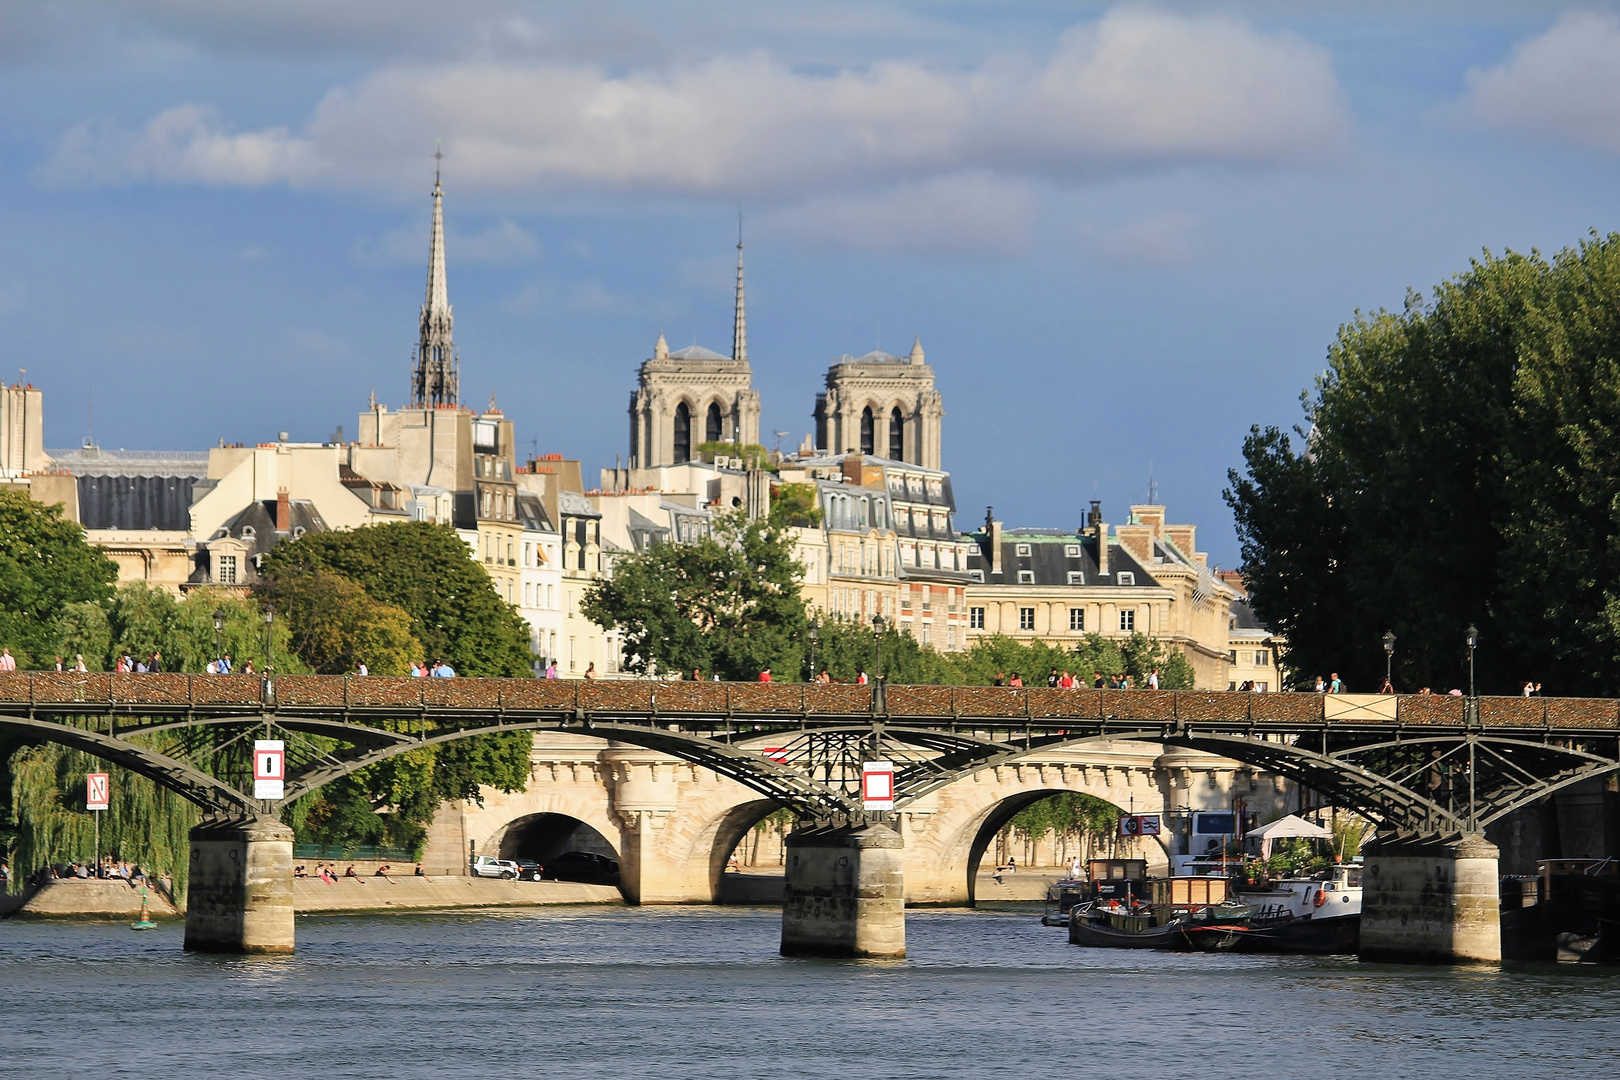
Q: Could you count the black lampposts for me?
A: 6